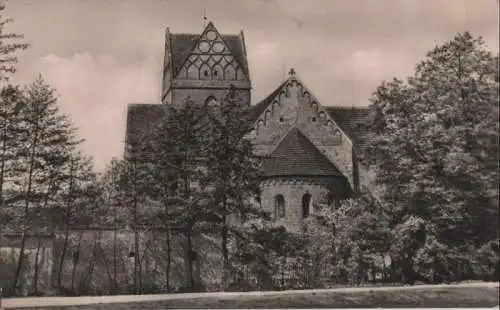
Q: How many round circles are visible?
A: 3